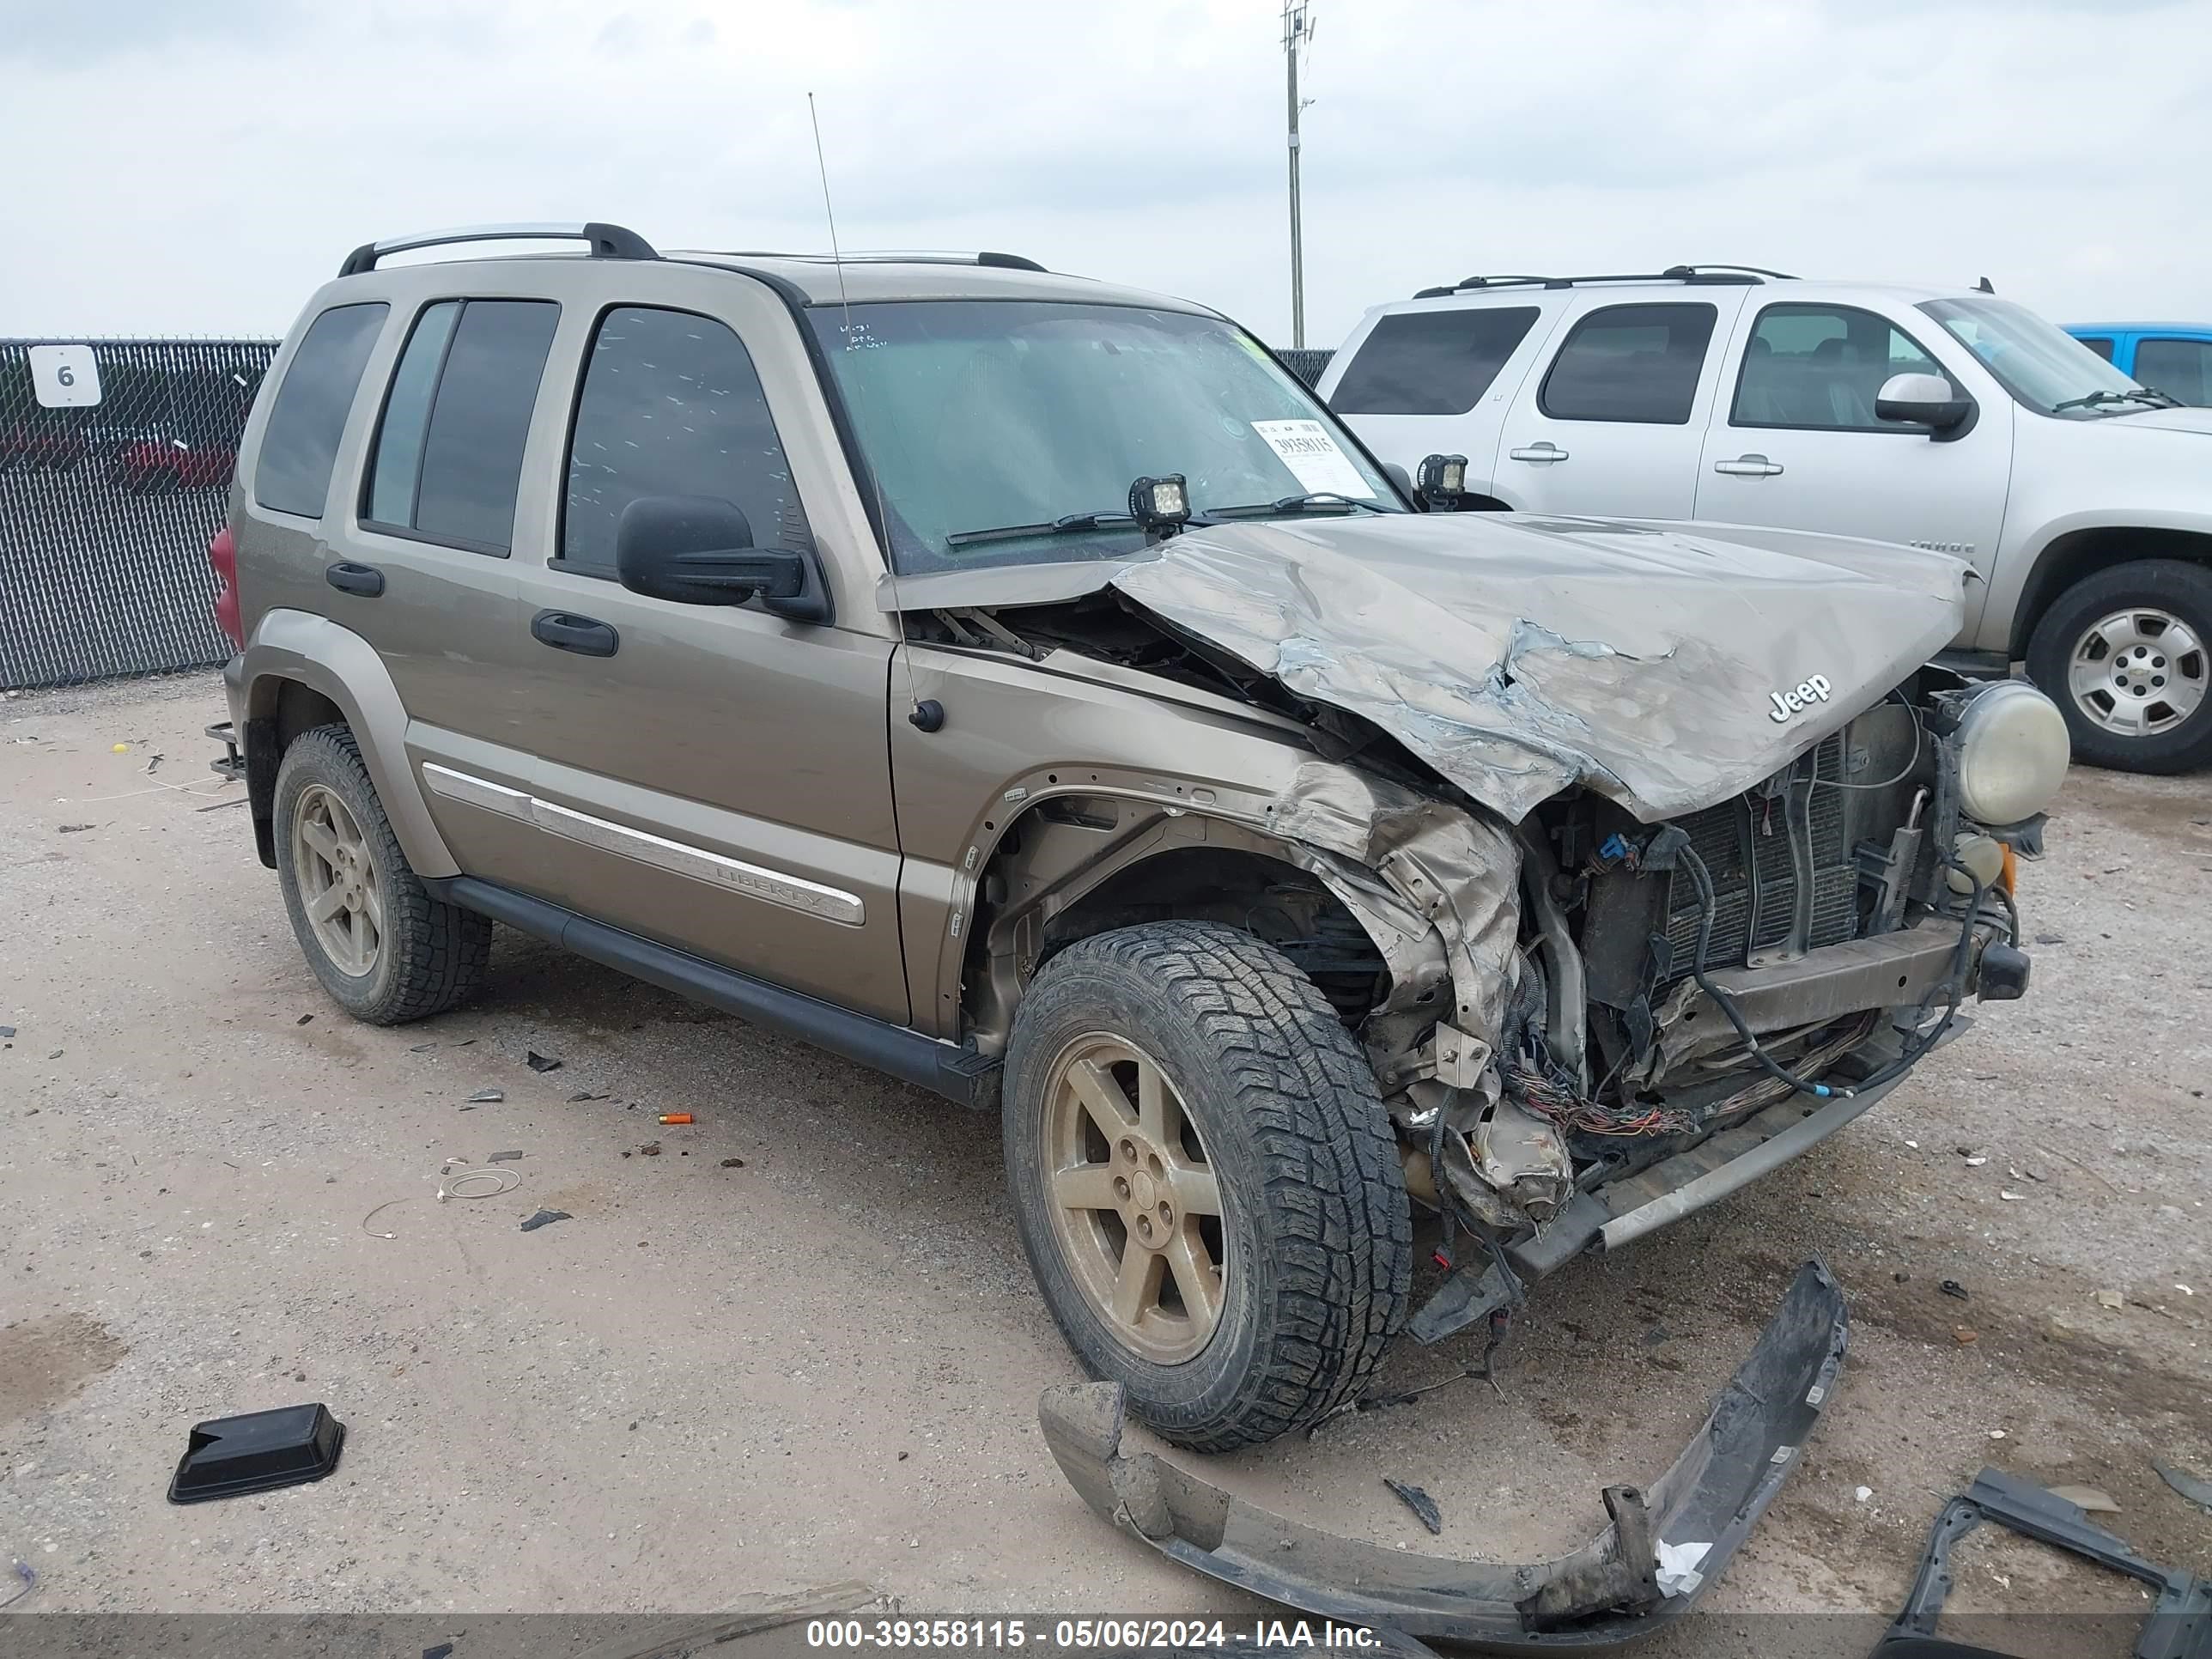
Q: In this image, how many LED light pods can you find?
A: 2